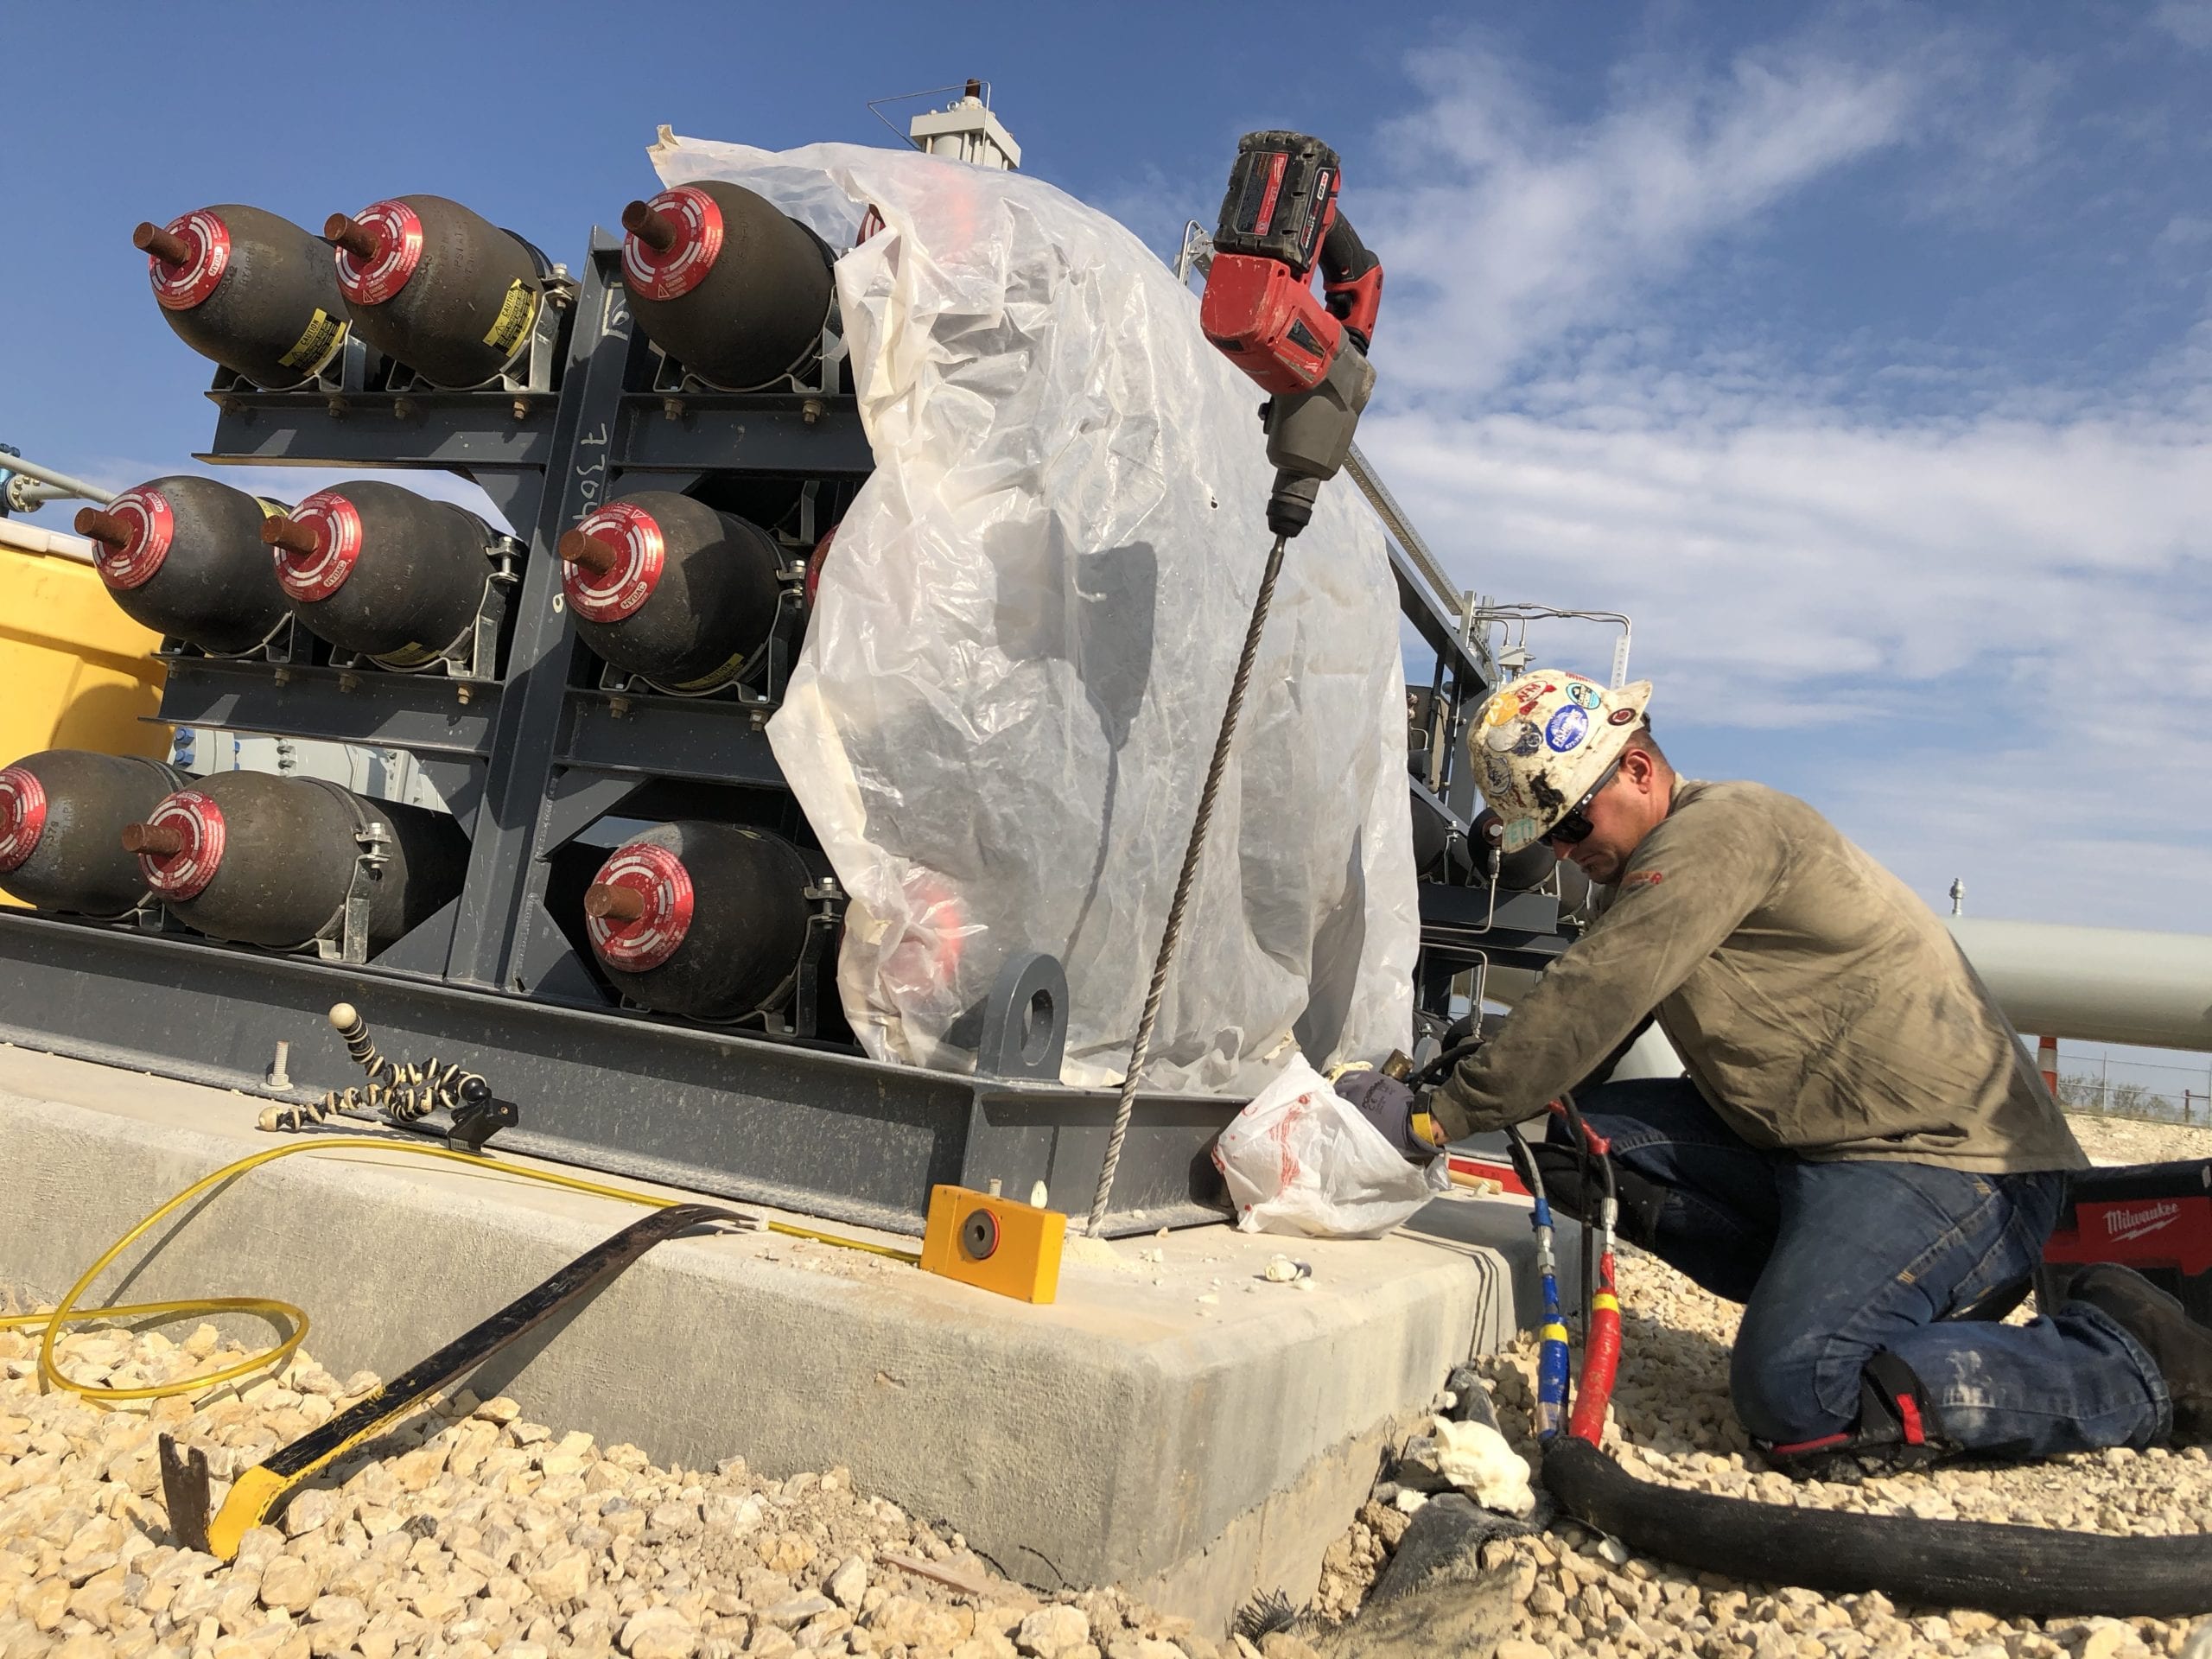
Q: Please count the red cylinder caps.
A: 12